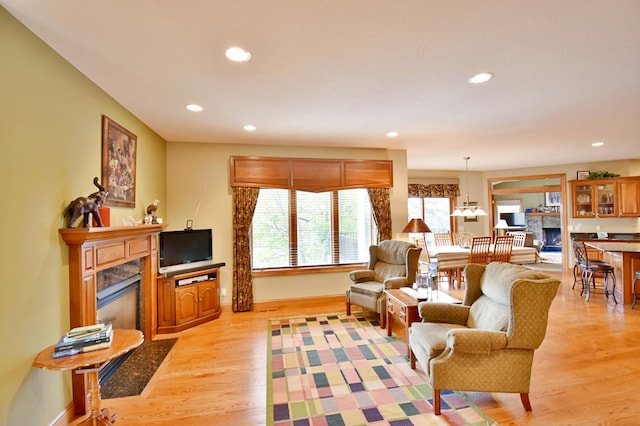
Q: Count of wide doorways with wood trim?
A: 1